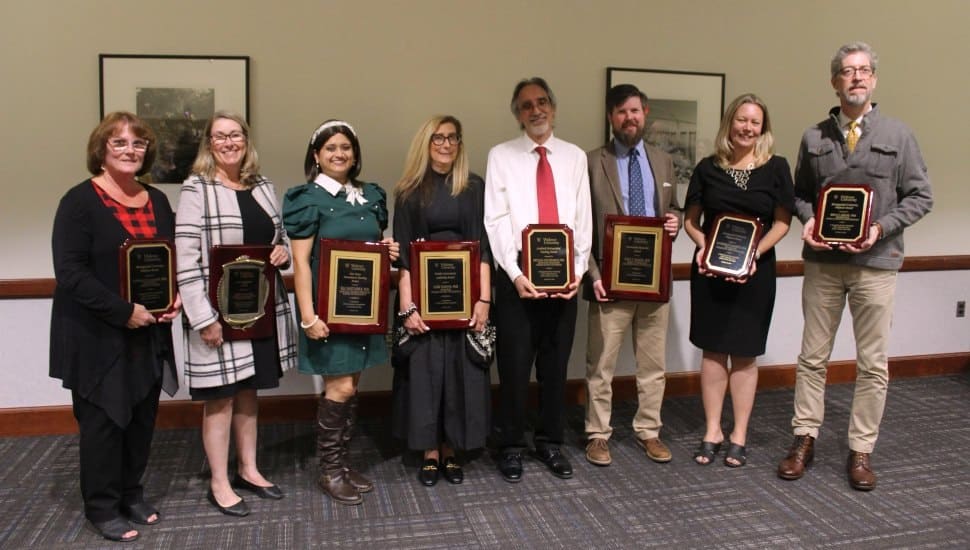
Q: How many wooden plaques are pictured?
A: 8